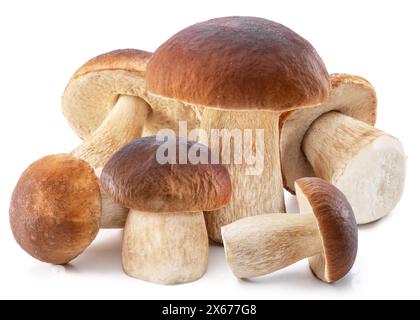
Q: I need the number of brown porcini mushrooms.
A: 6